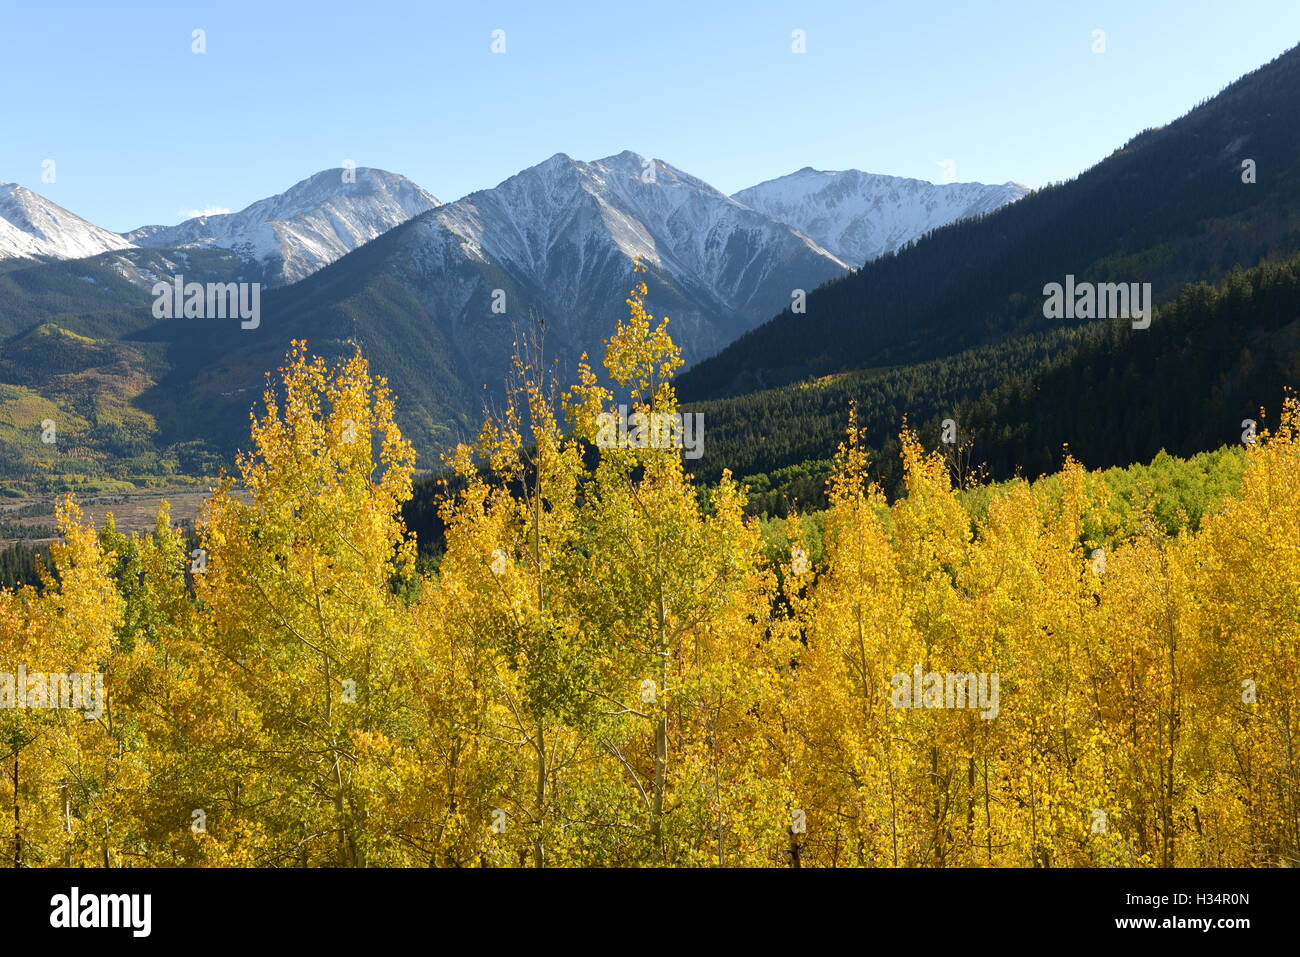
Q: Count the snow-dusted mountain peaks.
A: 4